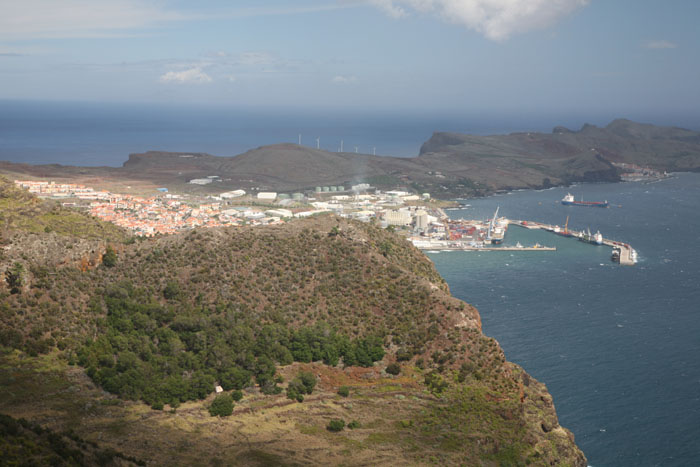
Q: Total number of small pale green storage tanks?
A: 4